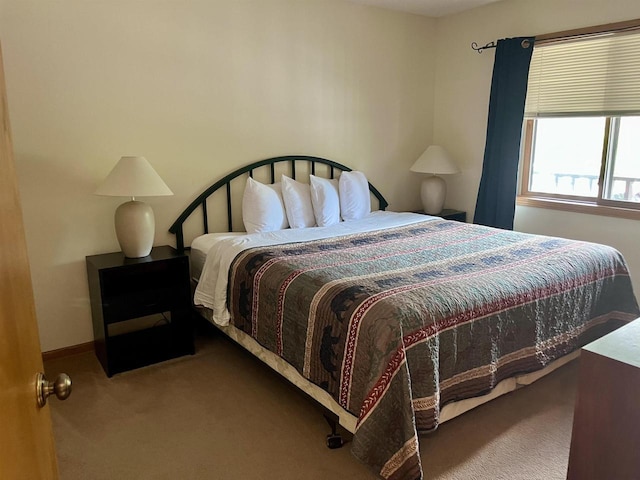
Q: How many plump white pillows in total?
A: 4